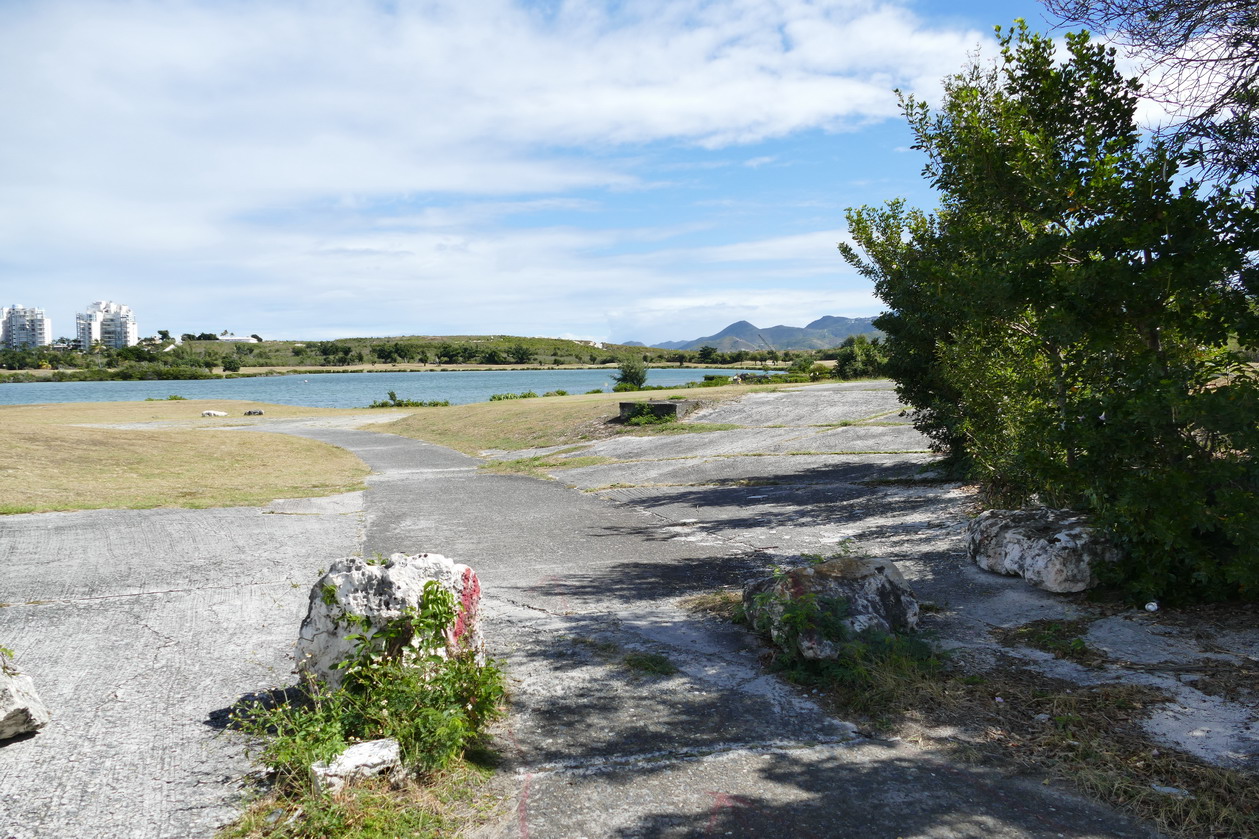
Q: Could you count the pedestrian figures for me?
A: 0